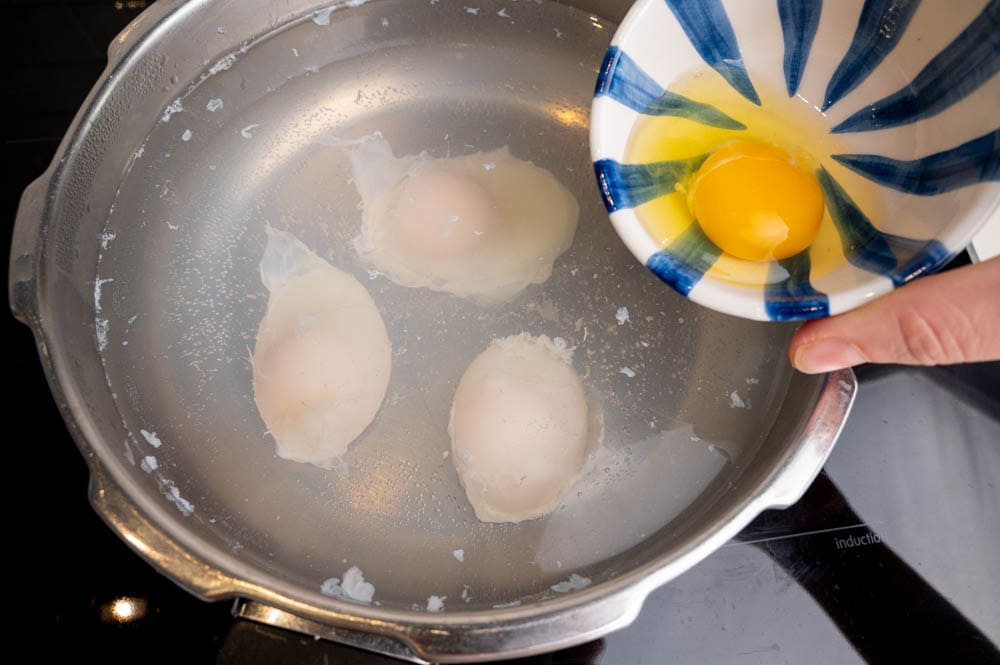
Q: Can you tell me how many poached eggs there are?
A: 3